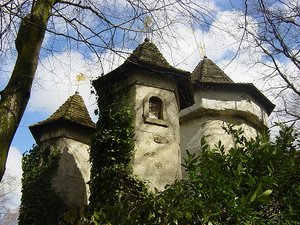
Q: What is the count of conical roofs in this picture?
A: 3